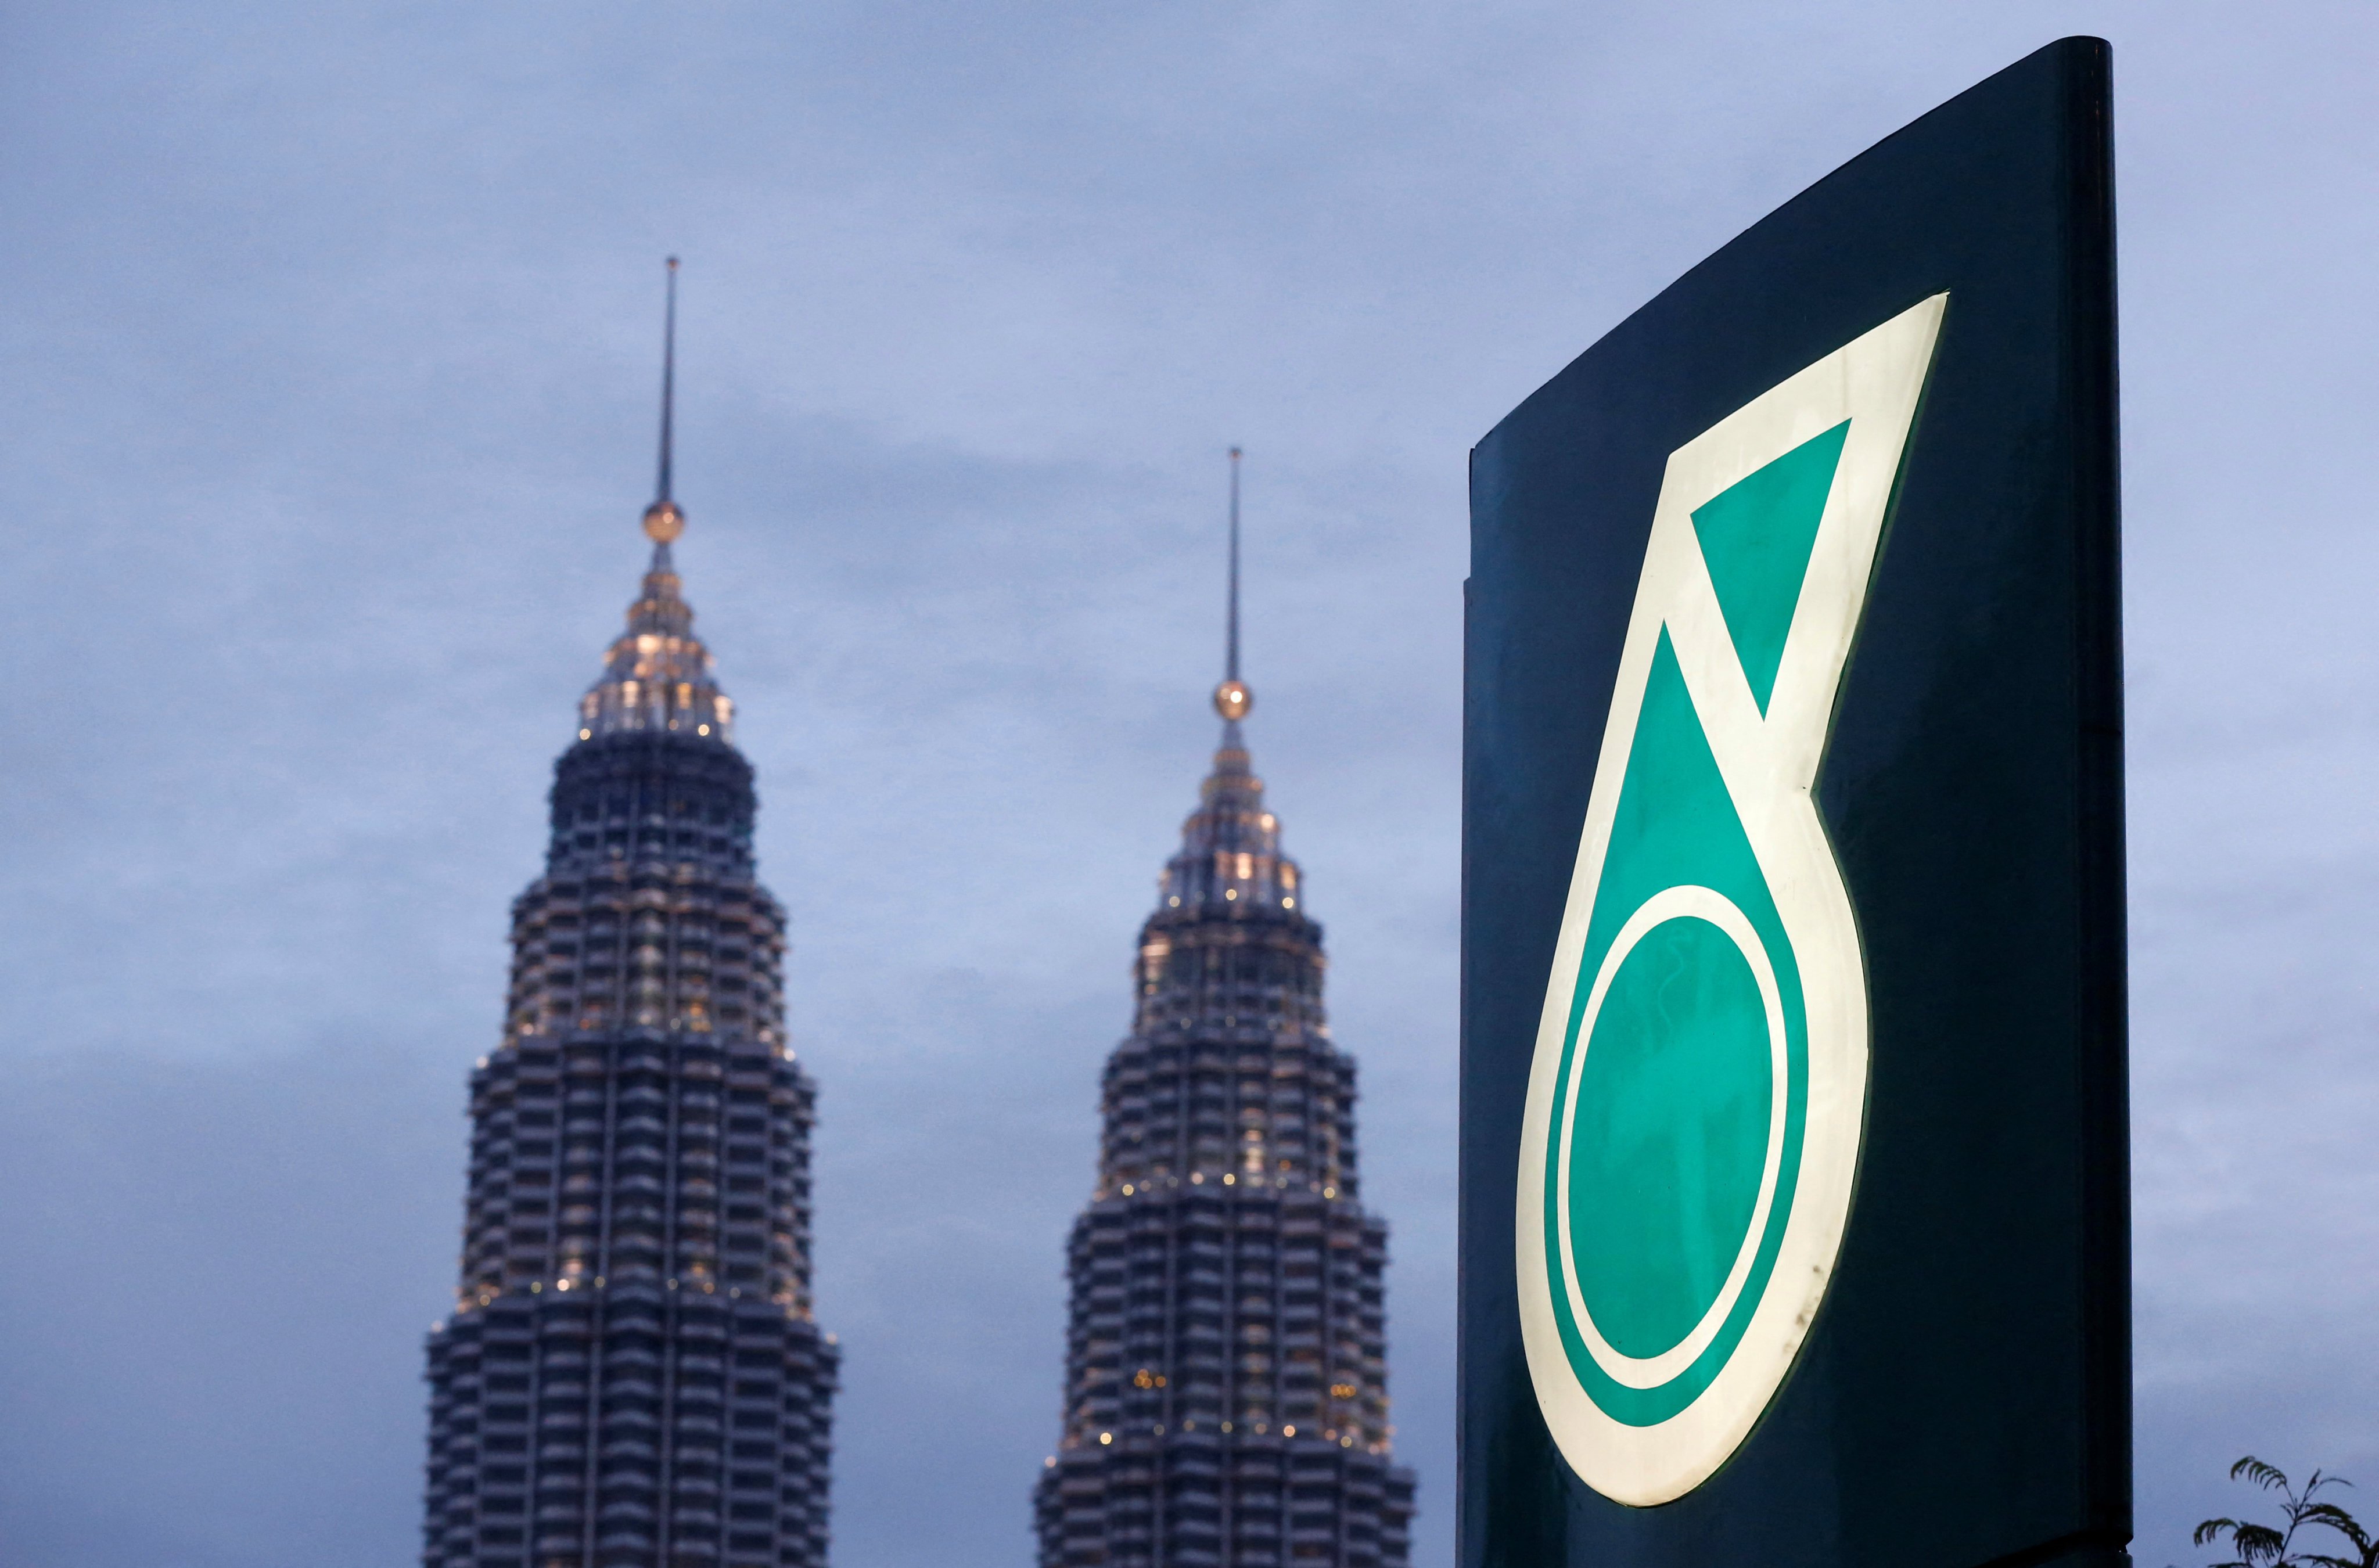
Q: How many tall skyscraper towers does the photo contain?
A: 2